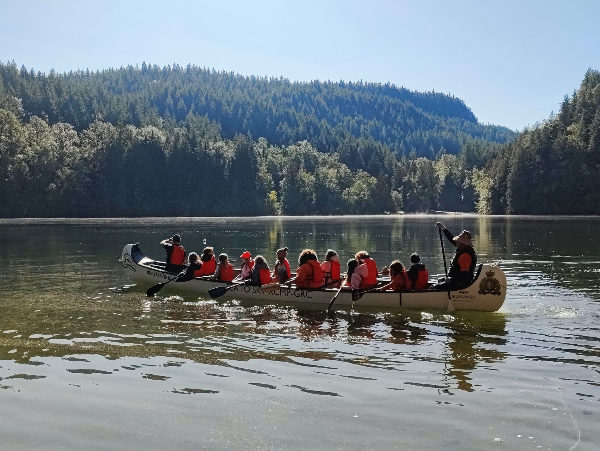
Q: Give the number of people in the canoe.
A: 14